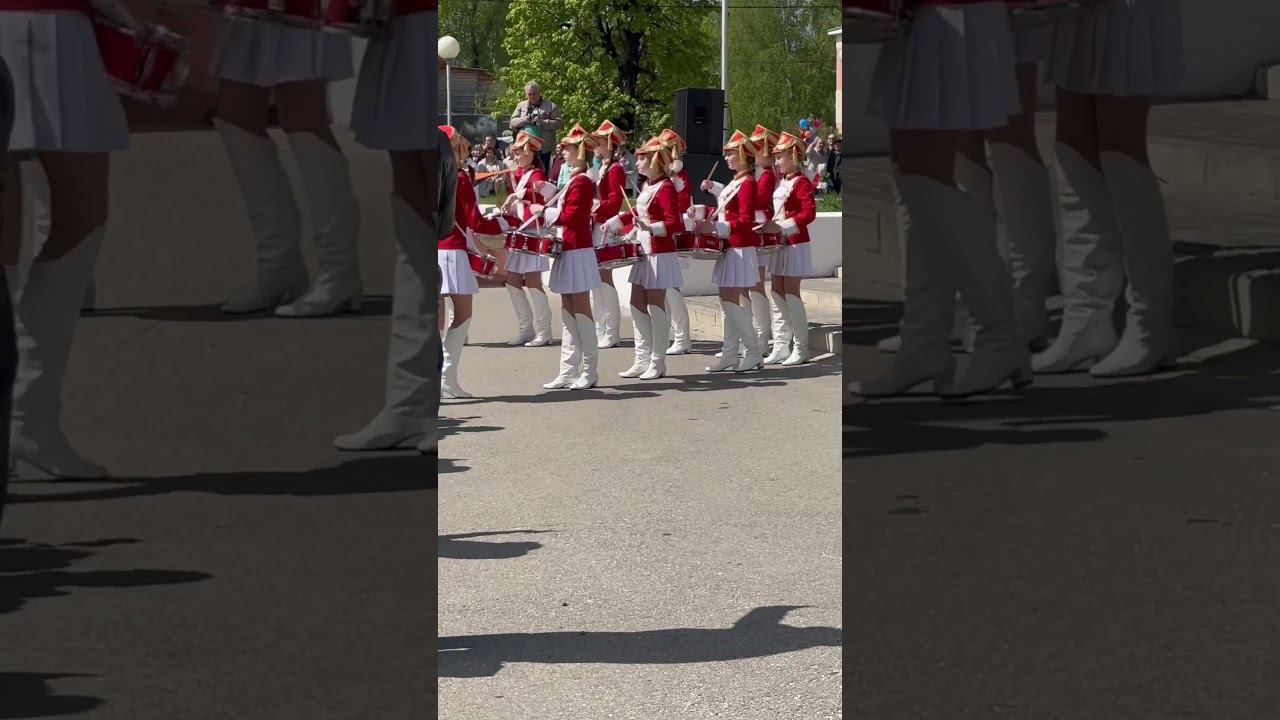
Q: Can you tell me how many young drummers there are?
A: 9